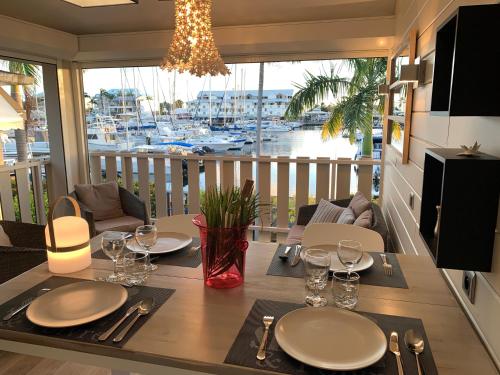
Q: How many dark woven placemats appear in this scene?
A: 4